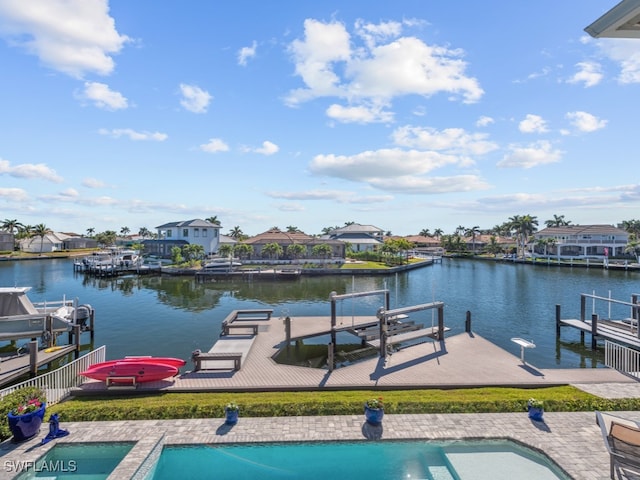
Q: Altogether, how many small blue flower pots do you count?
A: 3